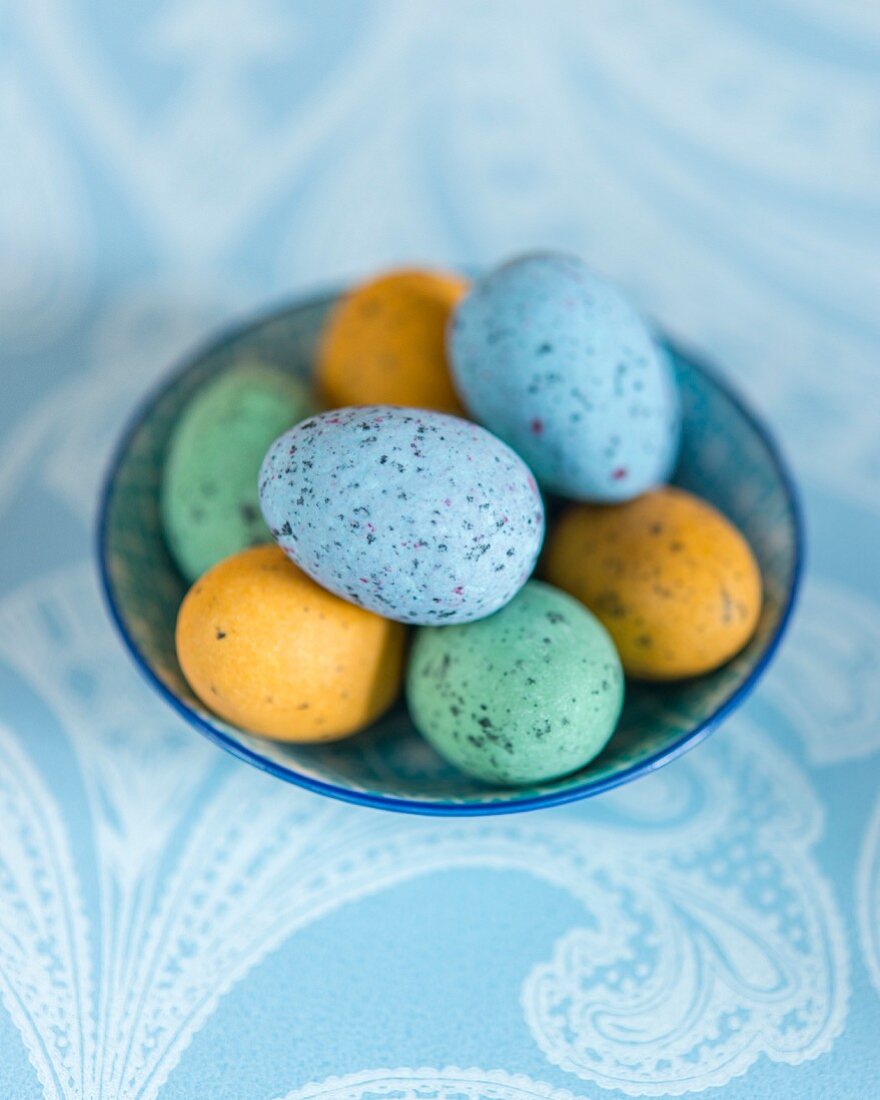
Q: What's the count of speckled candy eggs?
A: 7